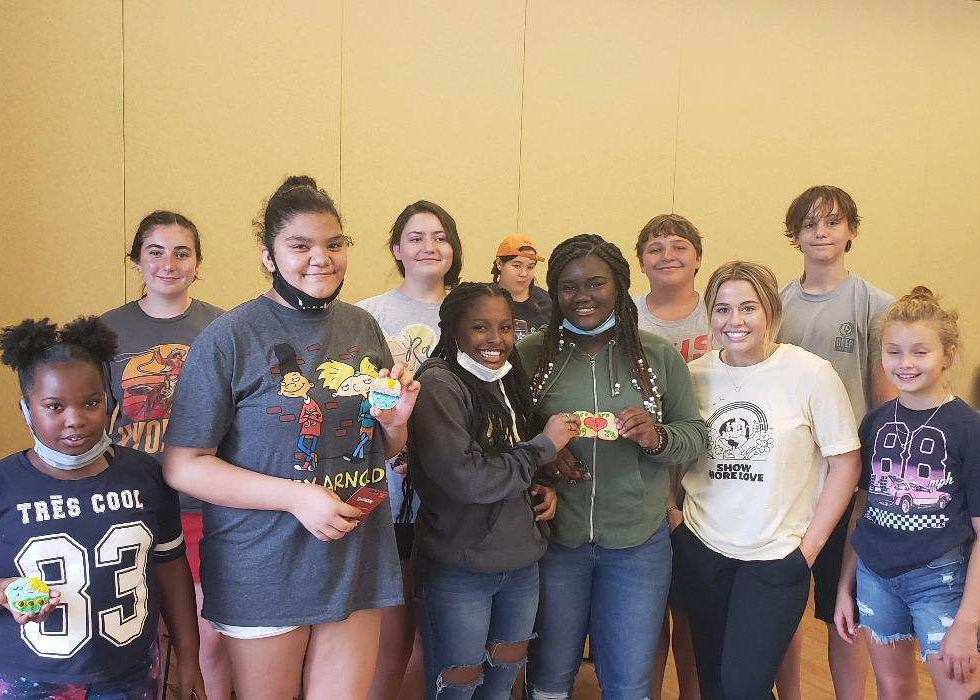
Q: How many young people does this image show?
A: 11